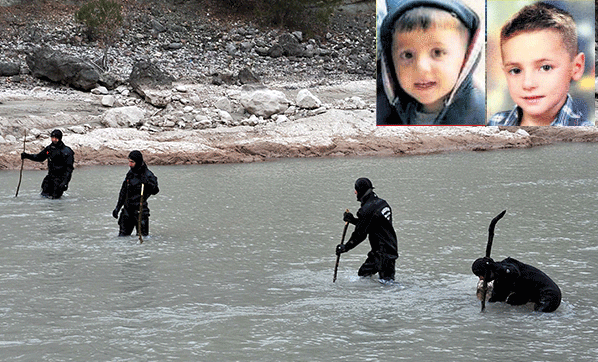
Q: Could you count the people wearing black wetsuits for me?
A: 4